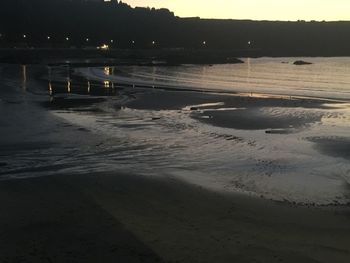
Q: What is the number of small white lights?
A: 9